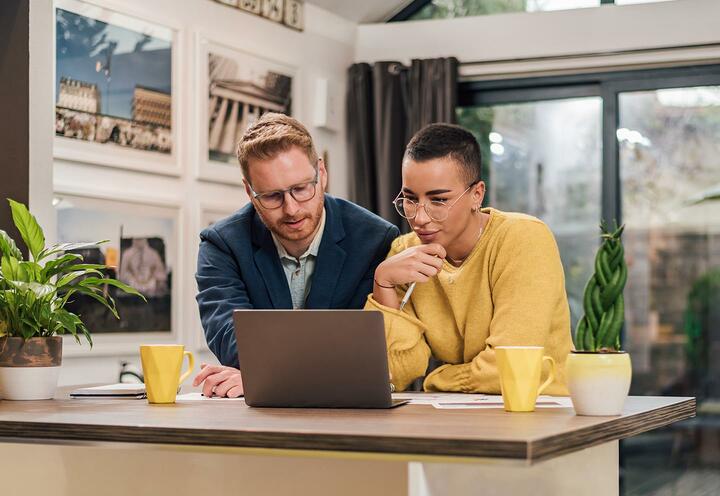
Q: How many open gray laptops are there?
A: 1